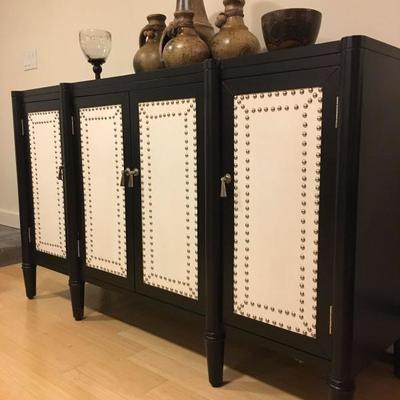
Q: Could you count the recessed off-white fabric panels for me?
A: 4